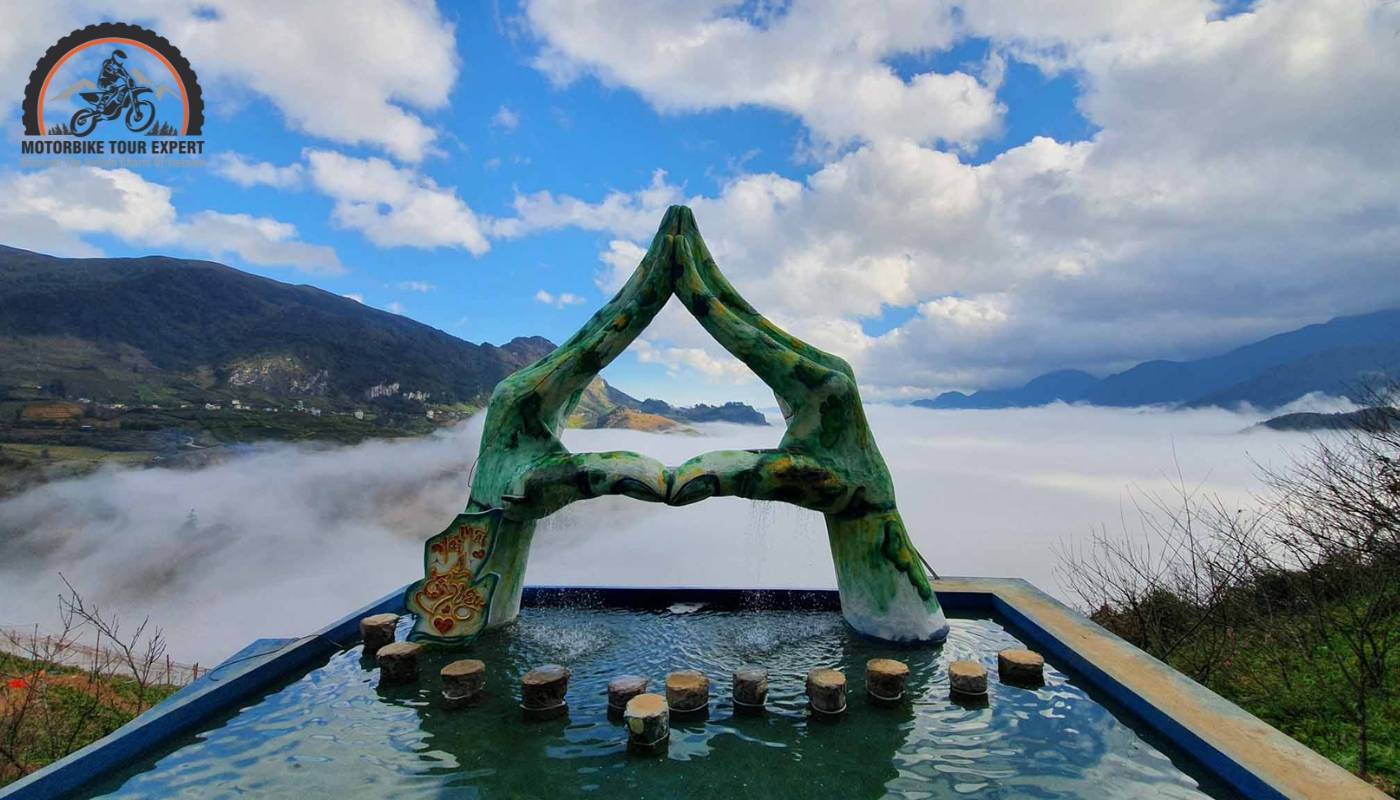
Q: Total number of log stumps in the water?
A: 12